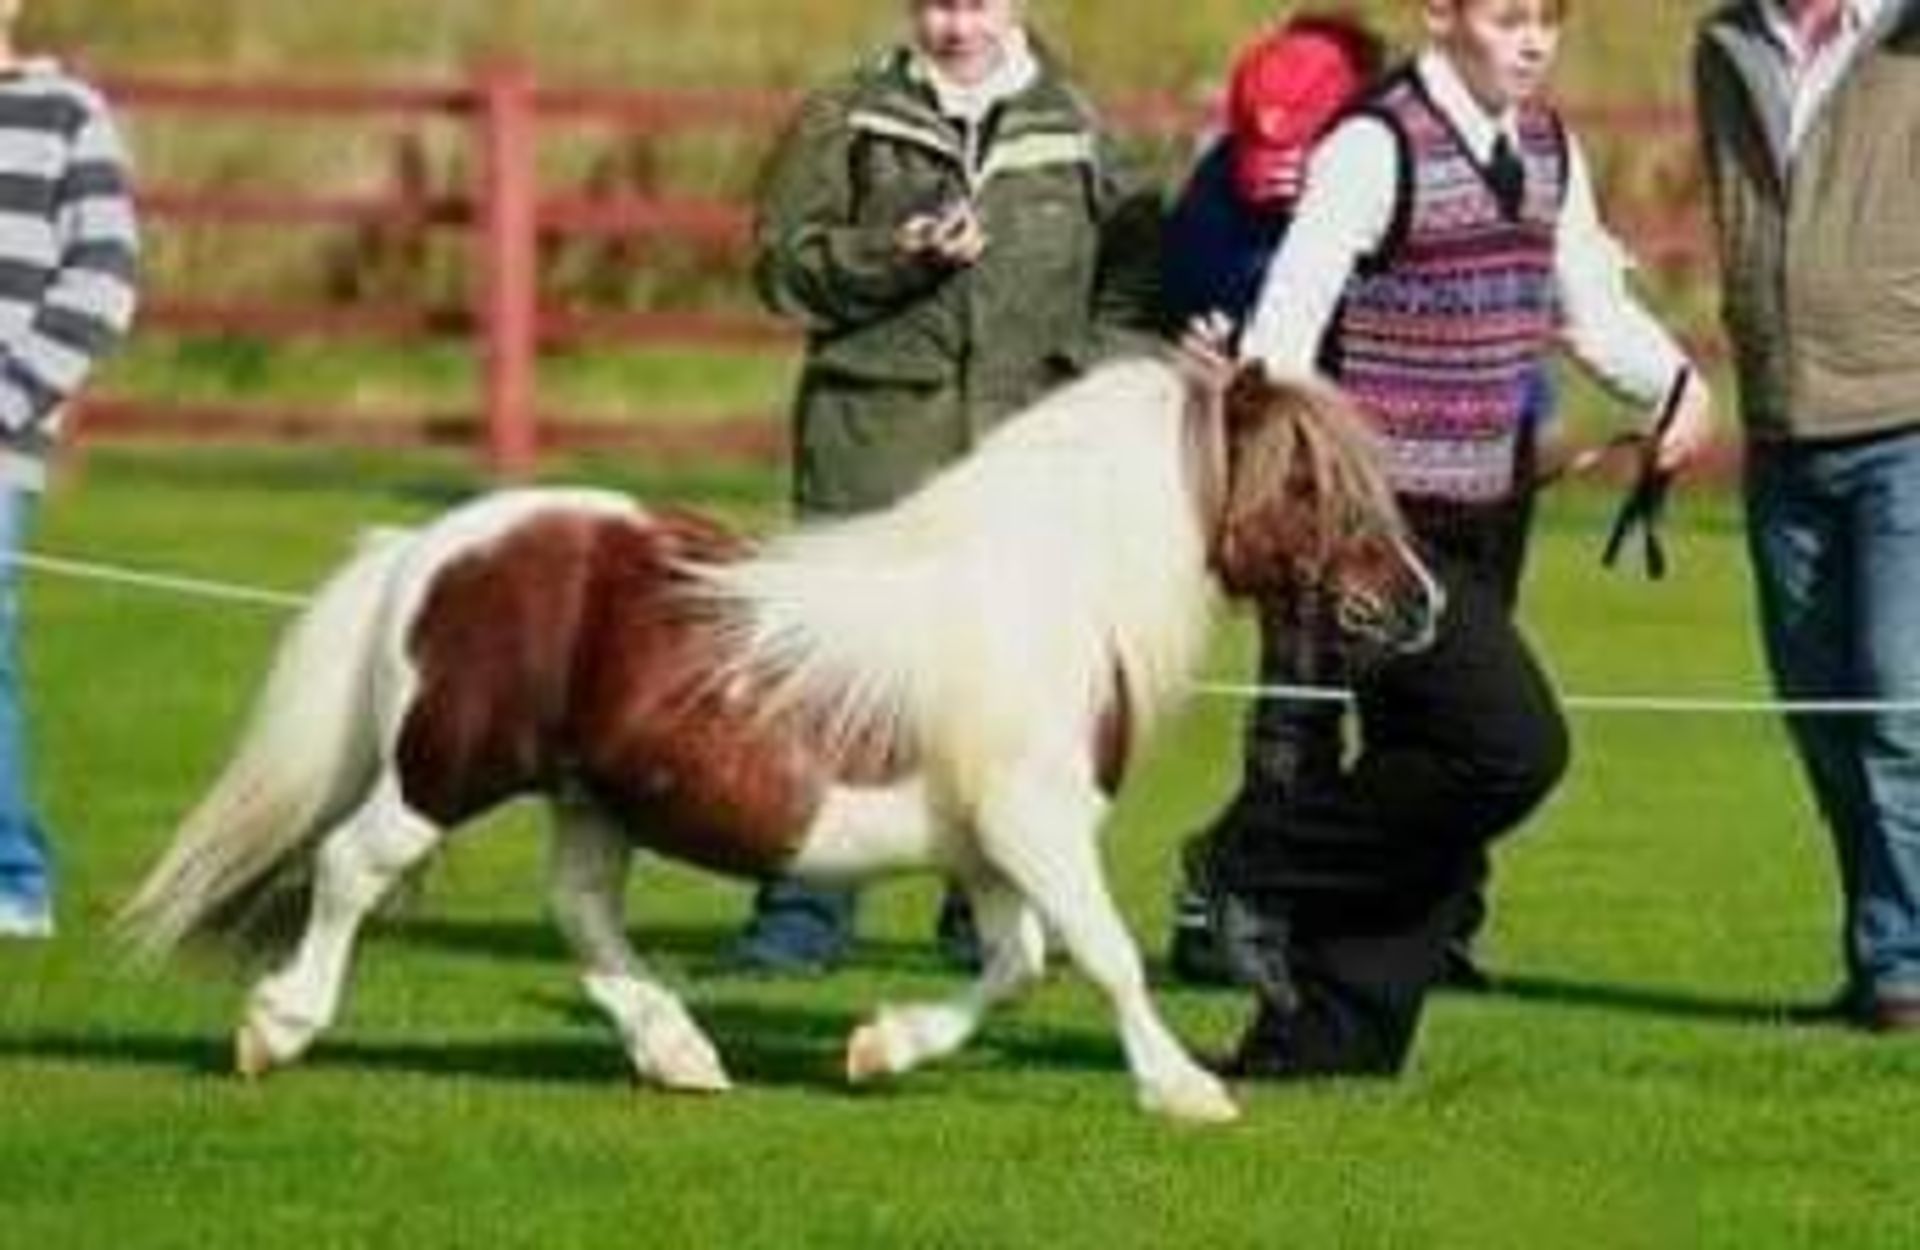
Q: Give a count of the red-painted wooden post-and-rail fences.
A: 1